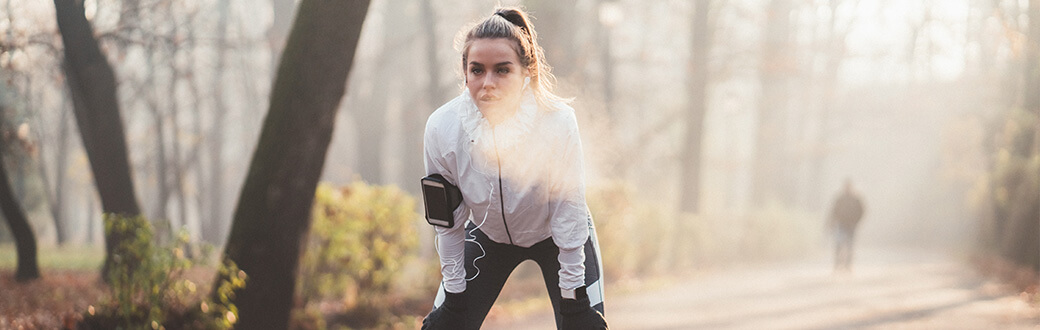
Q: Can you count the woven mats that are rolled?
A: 0